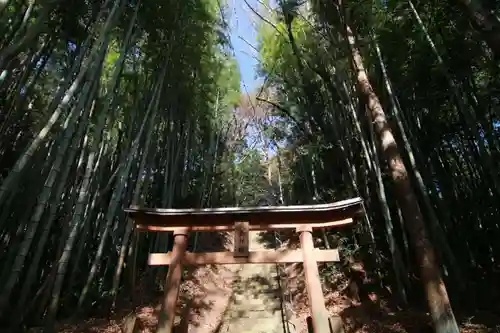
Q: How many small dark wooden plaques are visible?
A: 1